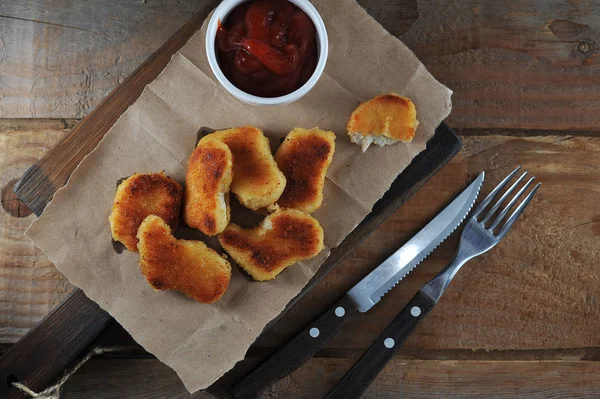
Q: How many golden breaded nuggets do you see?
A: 7